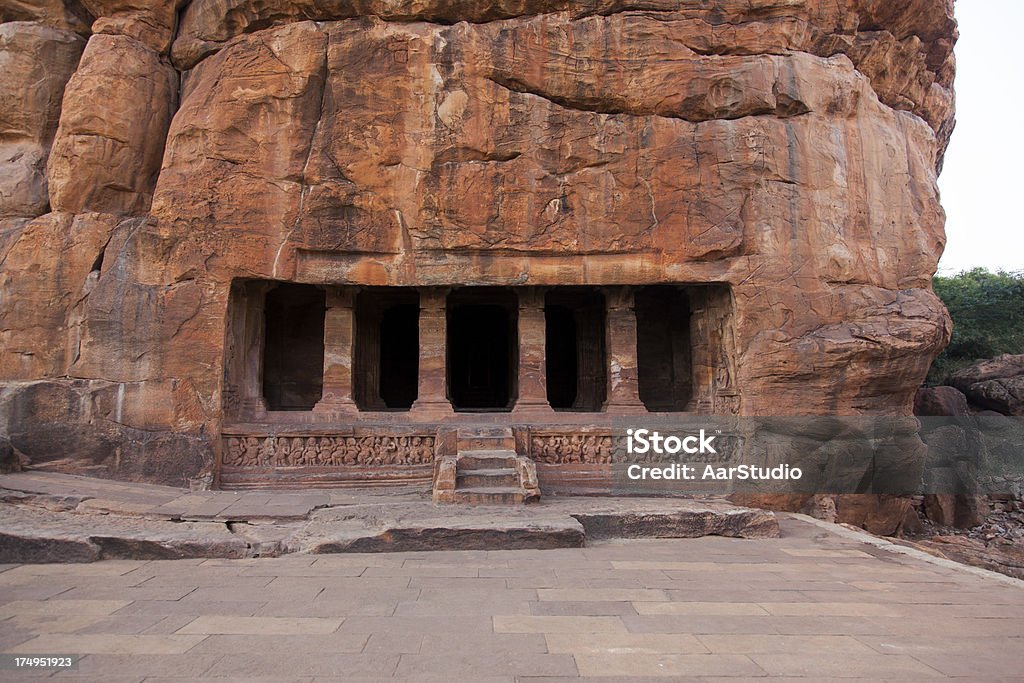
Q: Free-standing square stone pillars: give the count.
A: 4